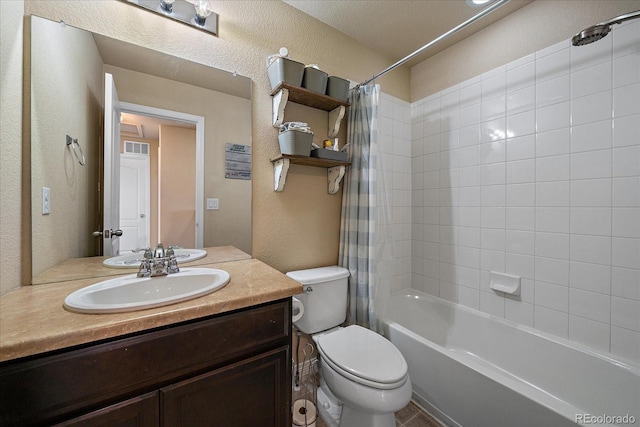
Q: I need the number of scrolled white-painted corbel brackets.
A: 4